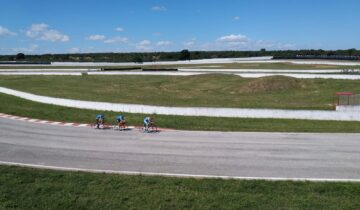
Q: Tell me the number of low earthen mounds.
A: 2